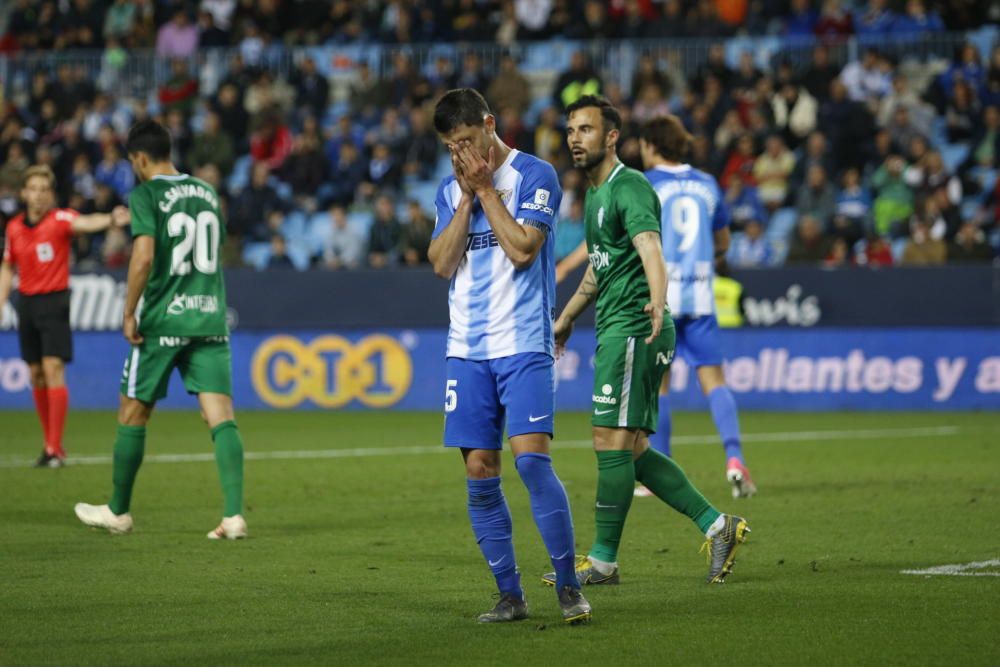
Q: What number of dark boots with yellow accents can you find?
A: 4